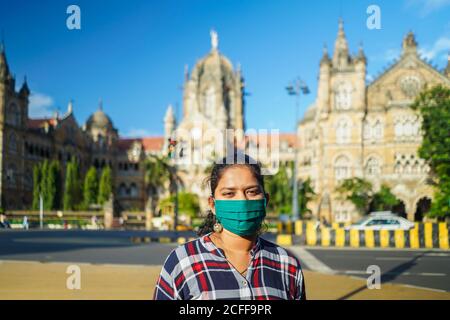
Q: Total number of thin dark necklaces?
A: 1